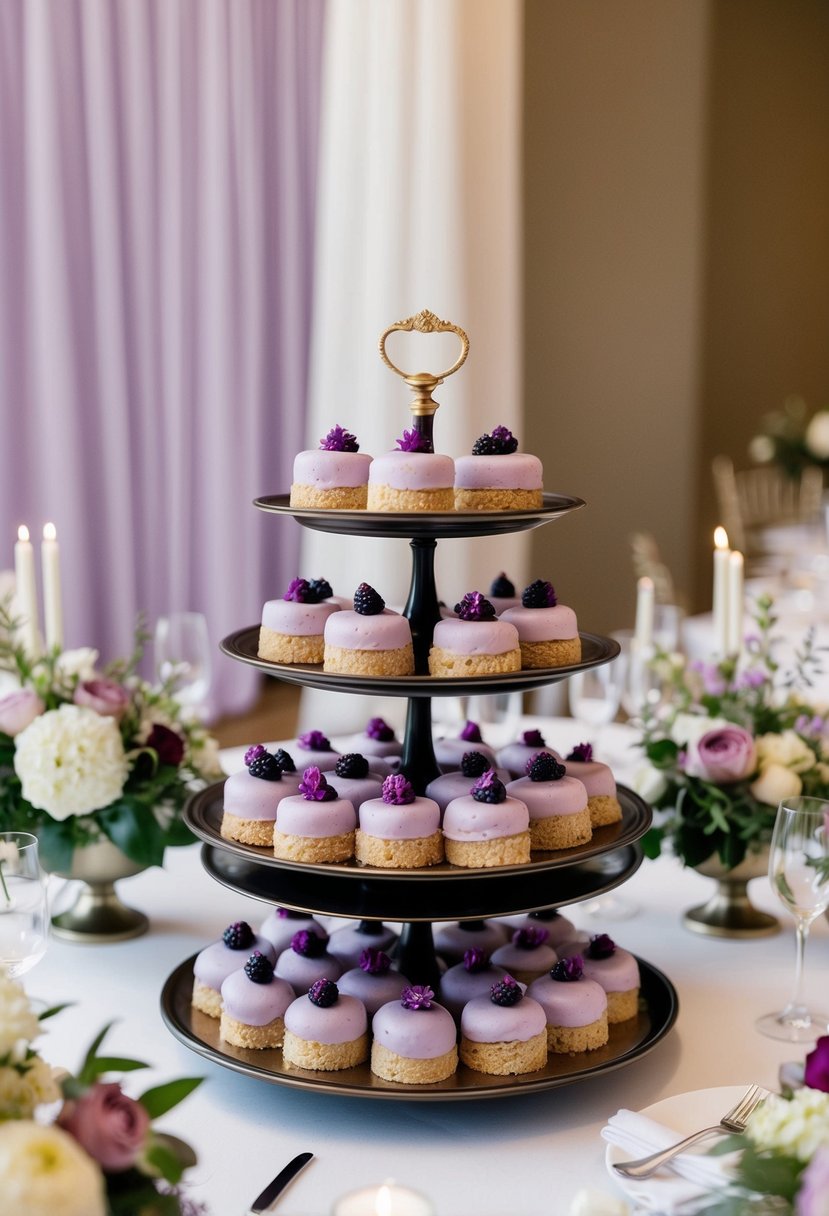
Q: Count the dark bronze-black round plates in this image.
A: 5